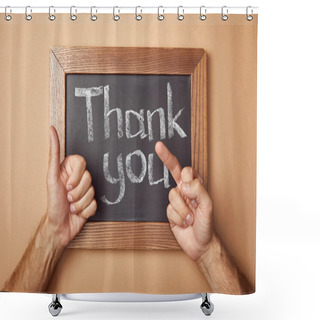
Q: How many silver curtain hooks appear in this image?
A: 12